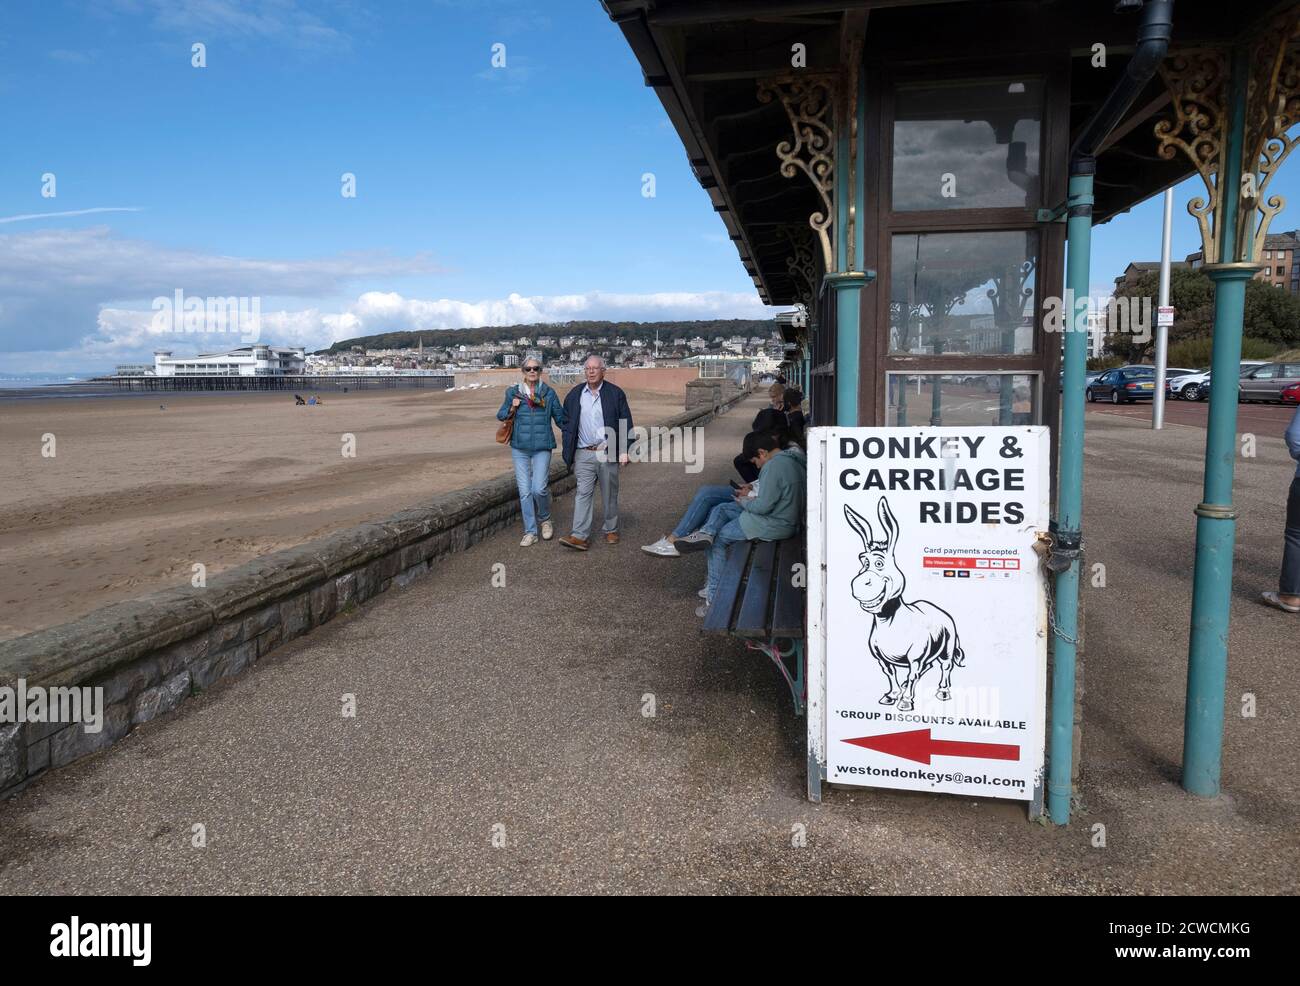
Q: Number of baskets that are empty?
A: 0